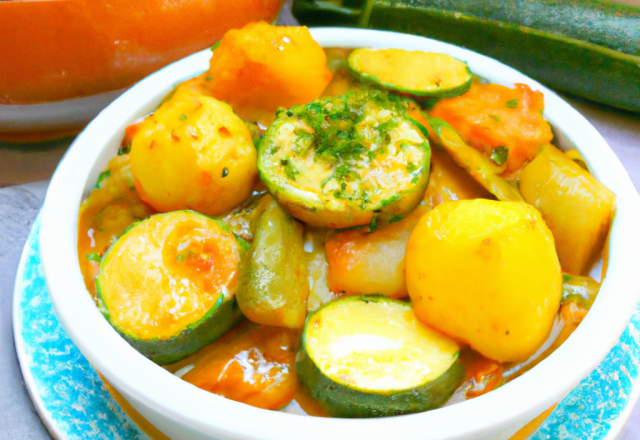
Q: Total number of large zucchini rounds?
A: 4